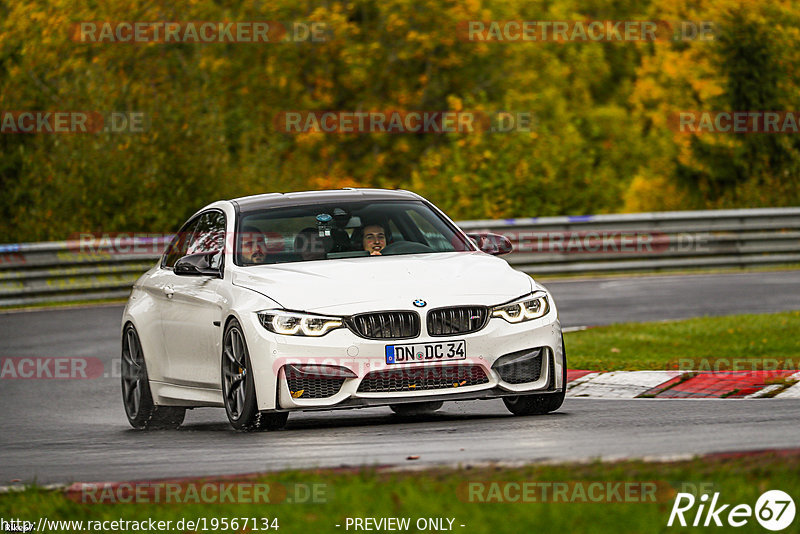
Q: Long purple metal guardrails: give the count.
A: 0